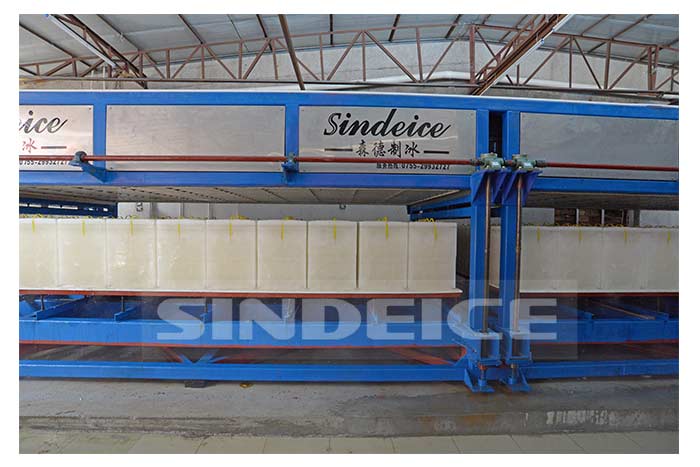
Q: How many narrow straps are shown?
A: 13